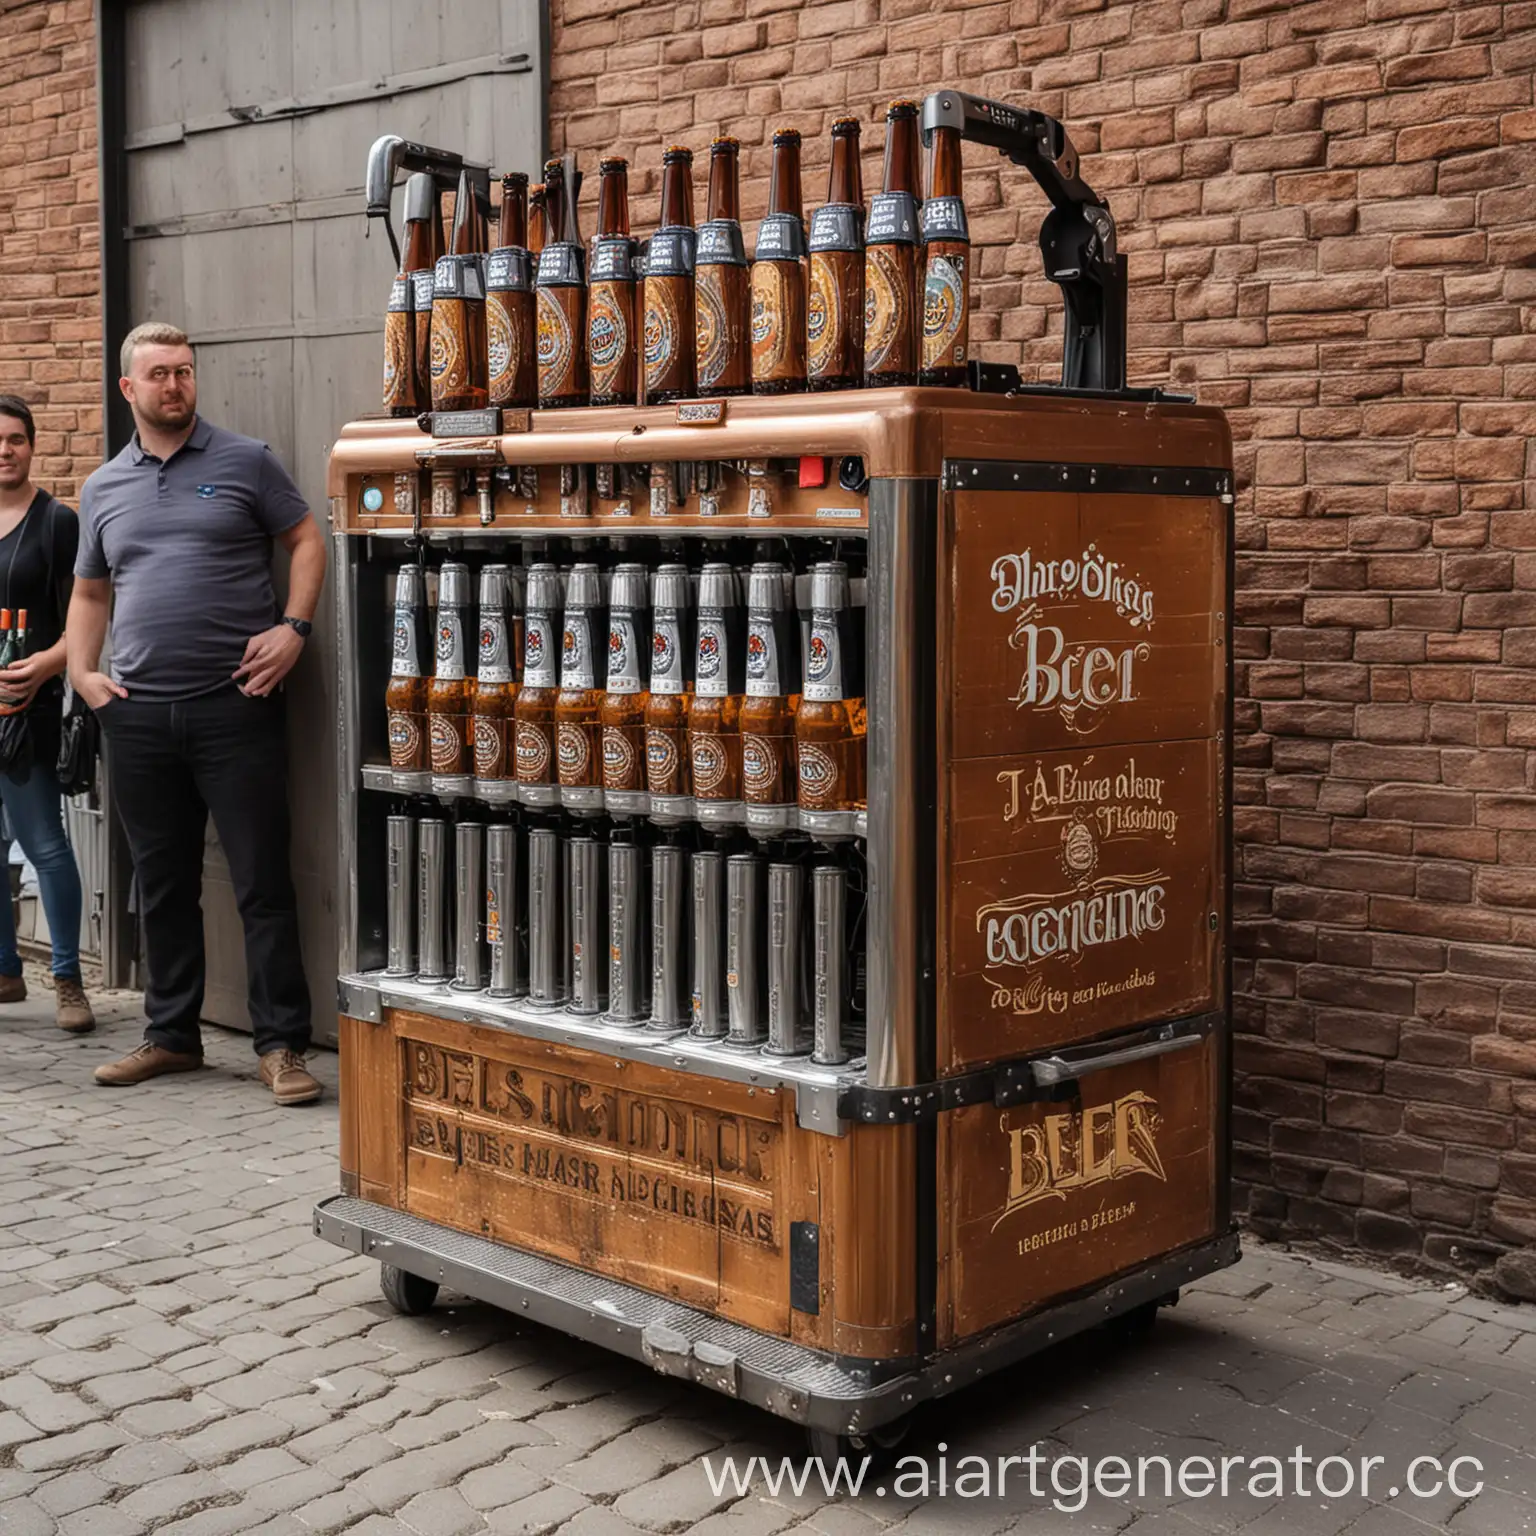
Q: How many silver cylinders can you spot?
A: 12